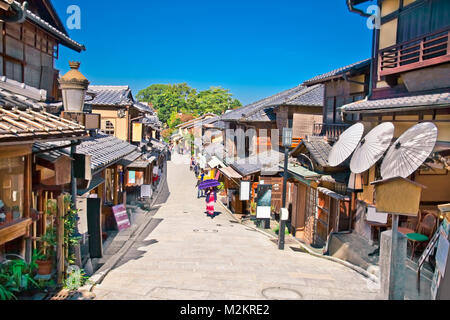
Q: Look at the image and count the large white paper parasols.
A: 3